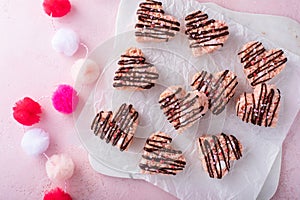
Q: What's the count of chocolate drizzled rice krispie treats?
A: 10